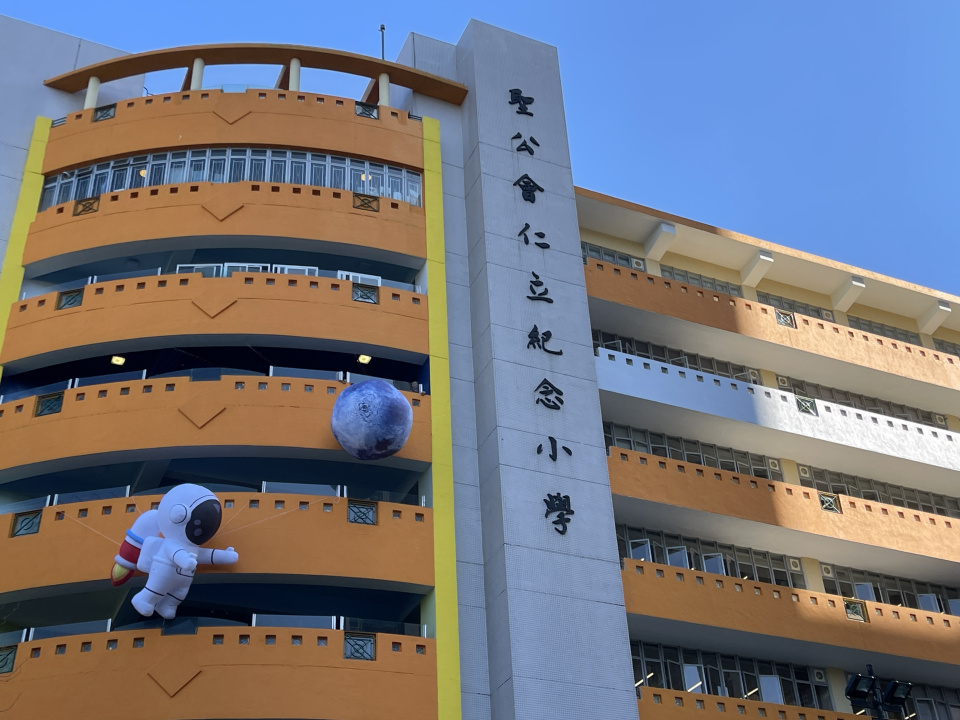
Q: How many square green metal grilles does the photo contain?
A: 15